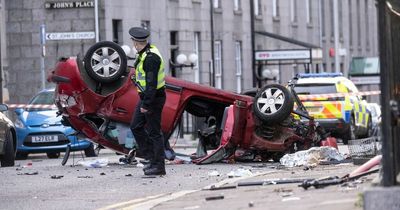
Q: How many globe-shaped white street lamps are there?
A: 6